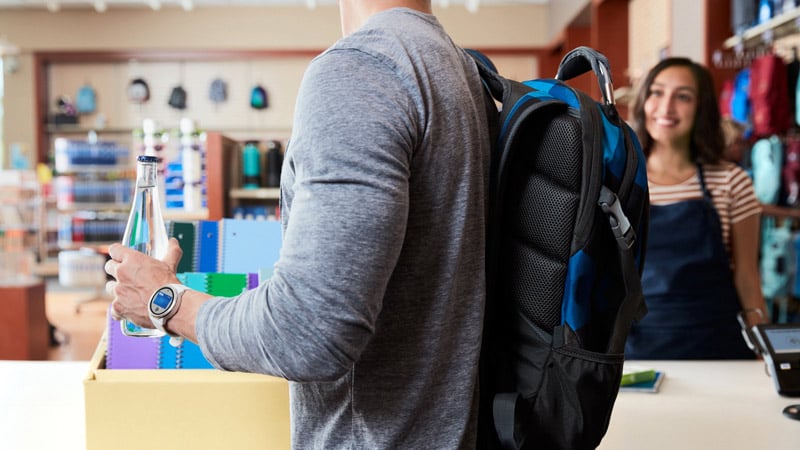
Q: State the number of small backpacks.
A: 5